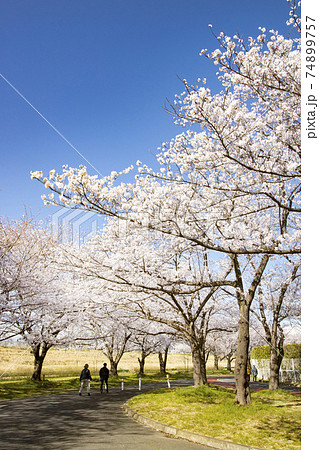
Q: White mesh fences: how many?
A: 1